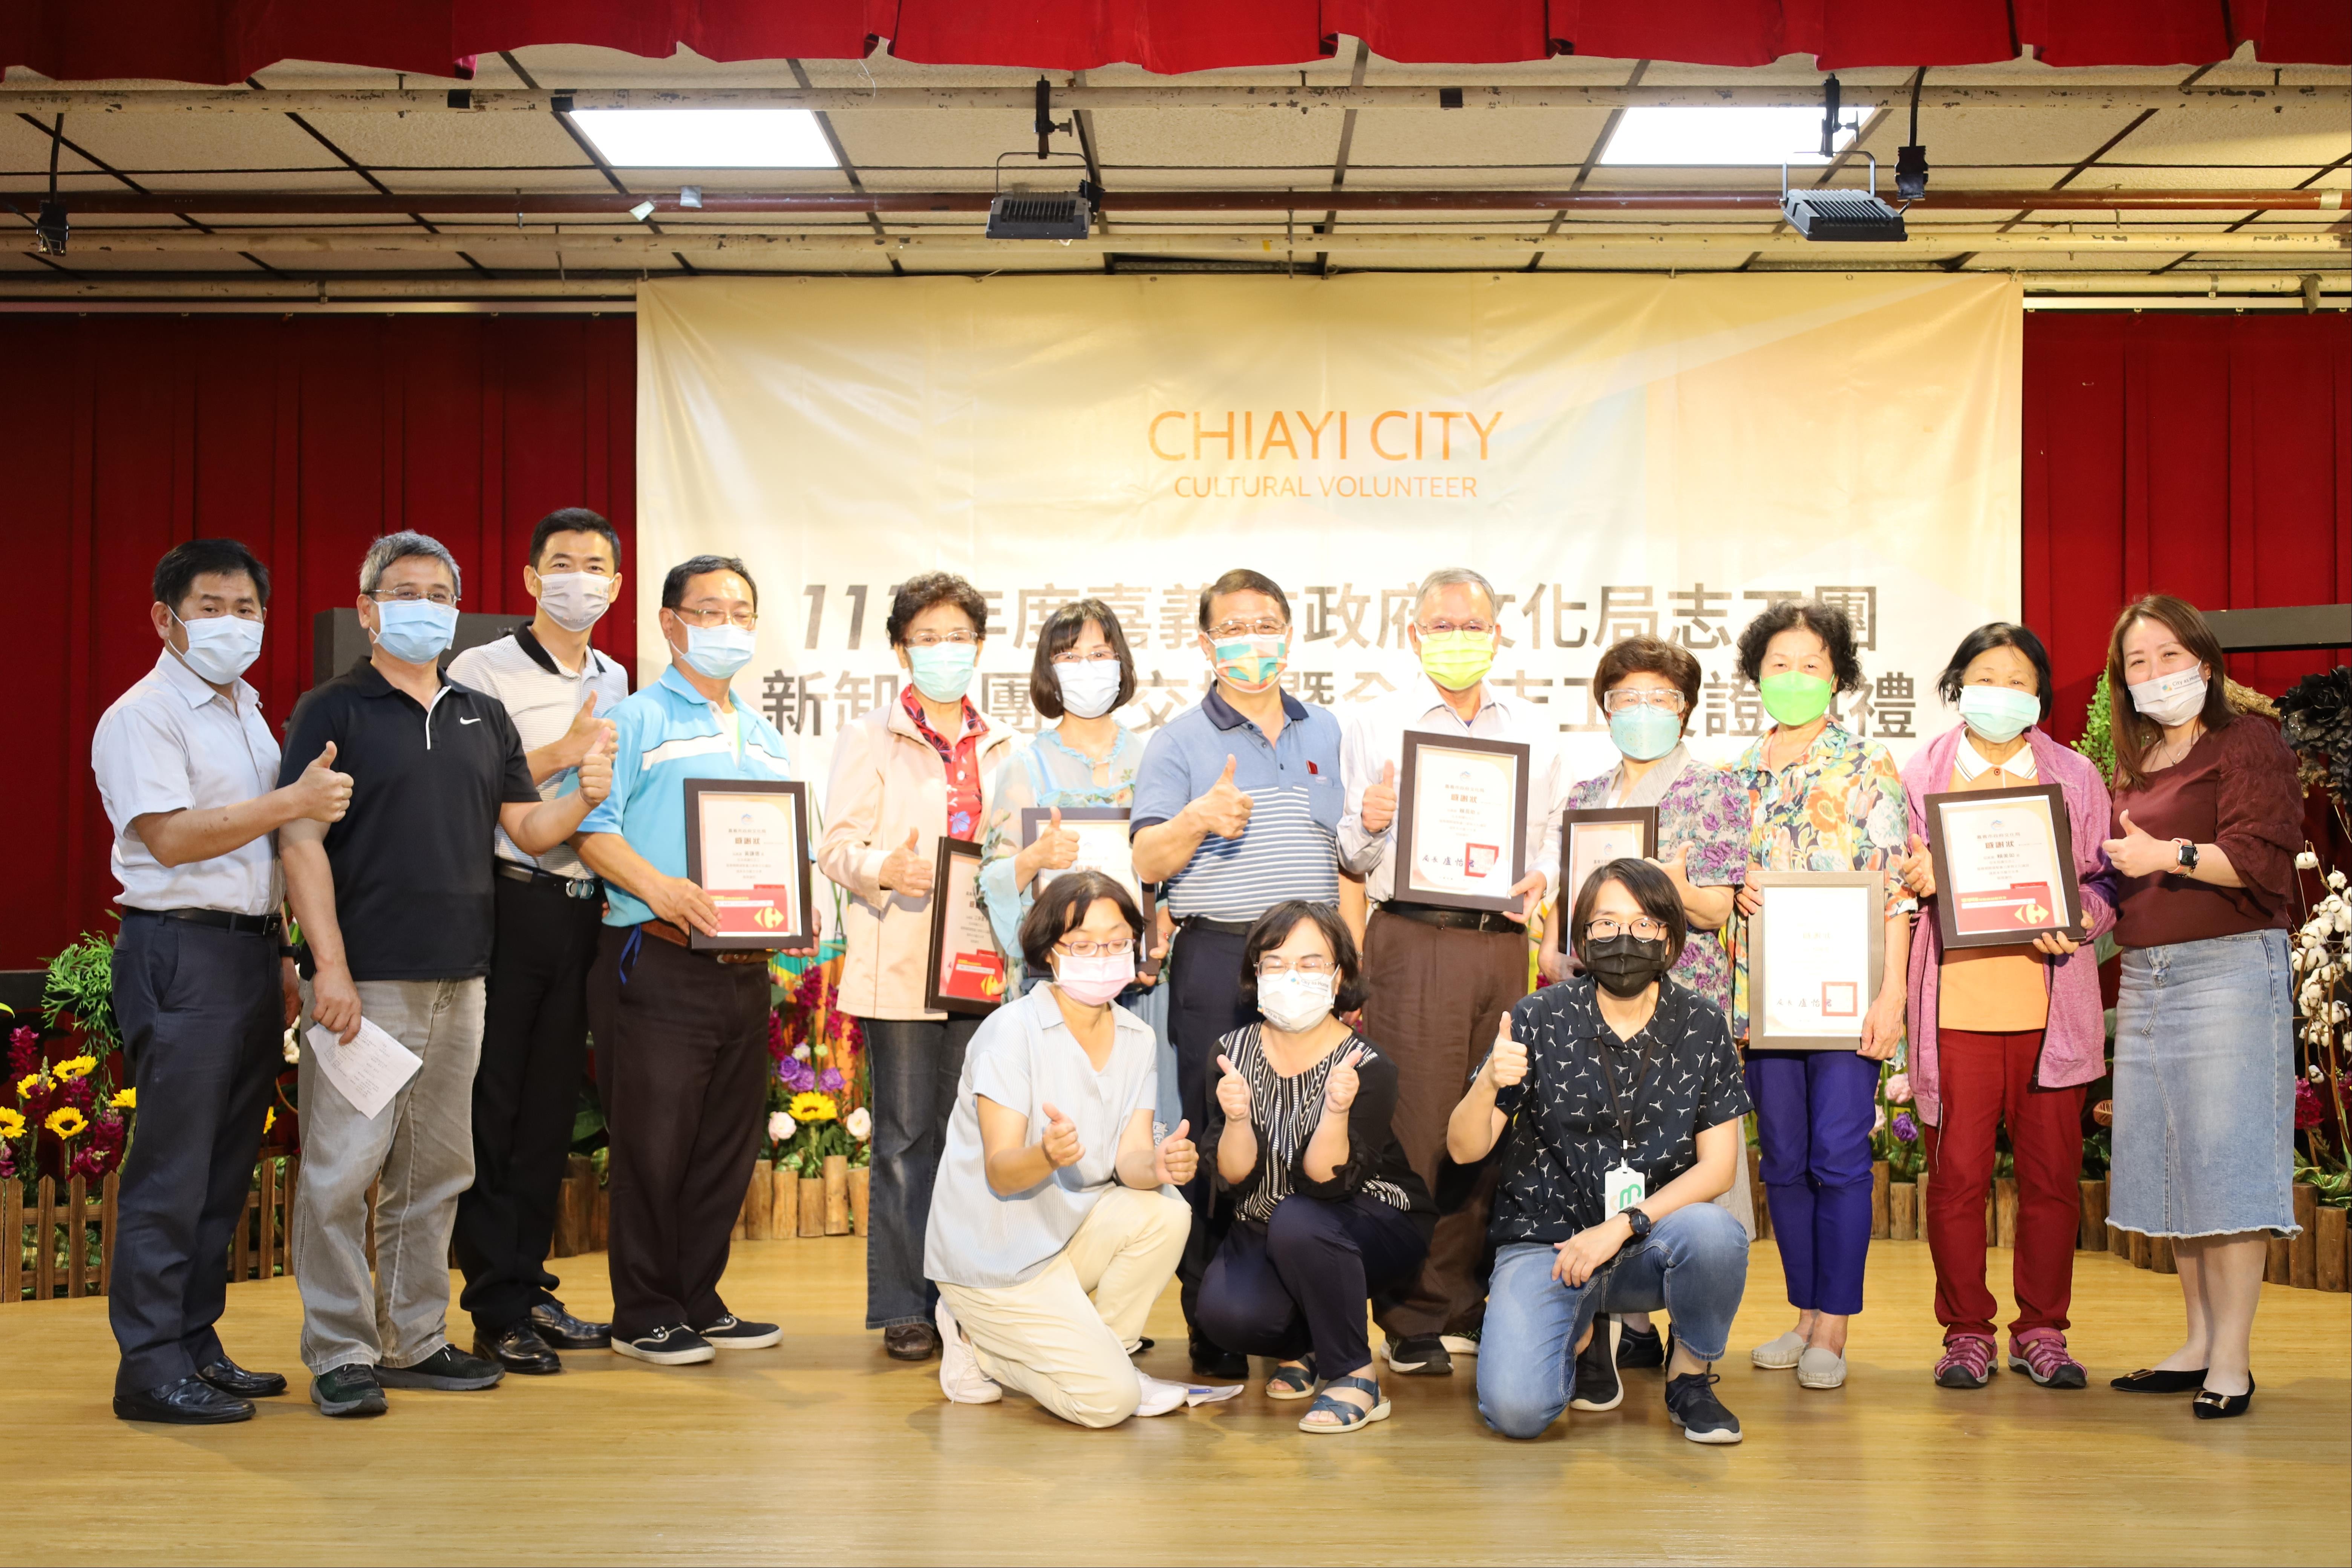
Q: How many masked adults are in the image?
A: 15